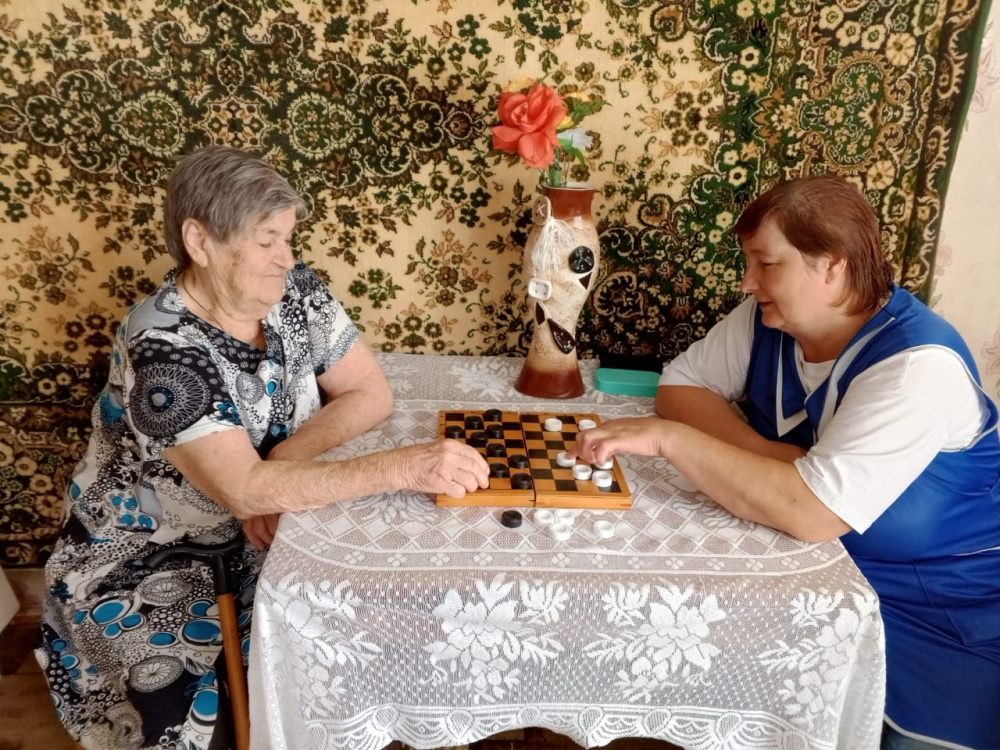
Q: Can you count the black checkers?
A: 11